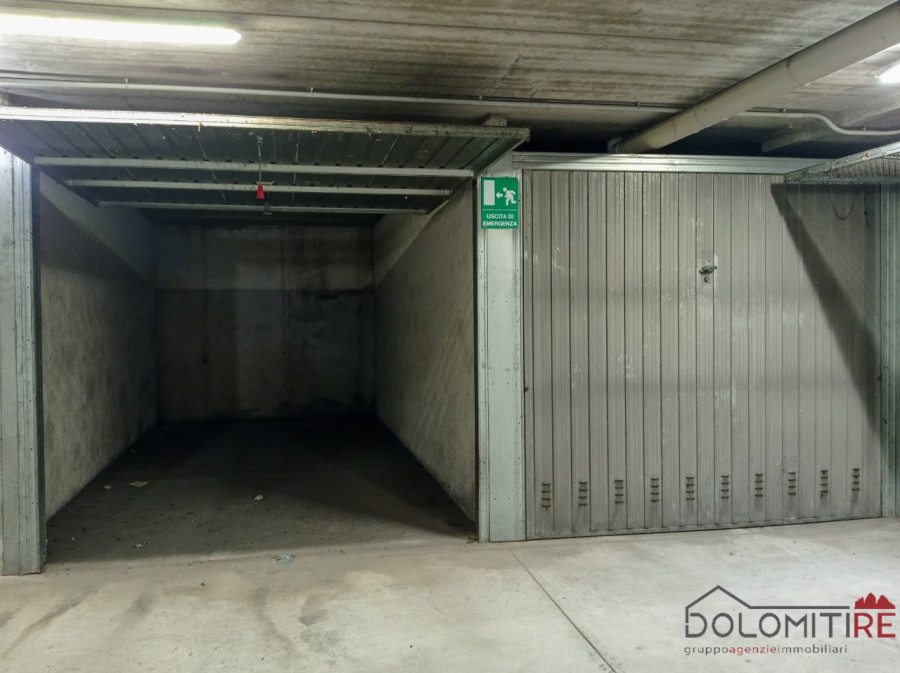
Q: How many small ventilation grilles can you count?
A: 10